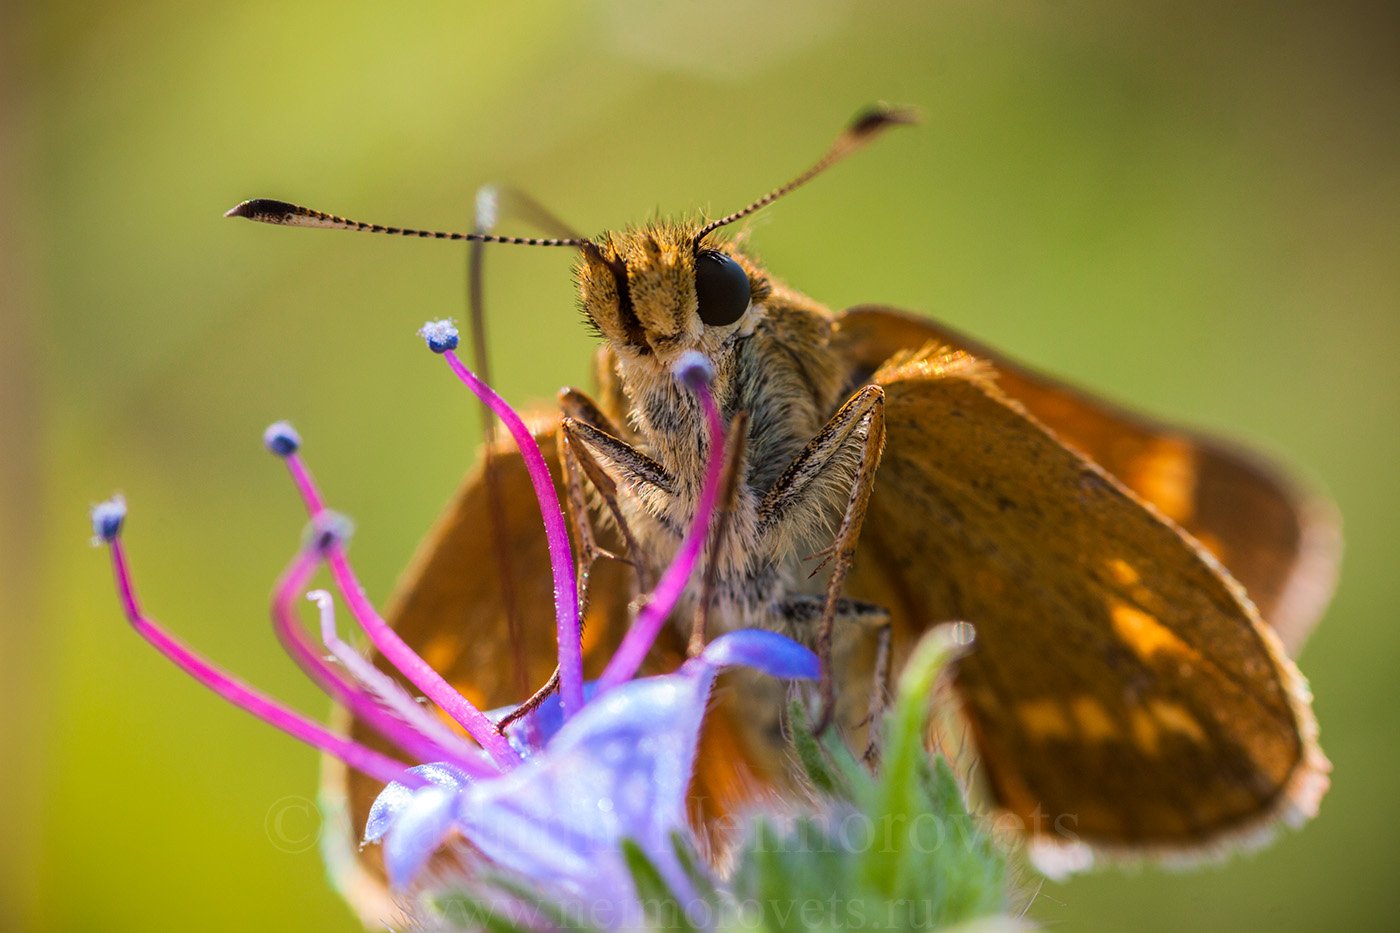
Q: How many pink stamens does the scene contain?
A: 5